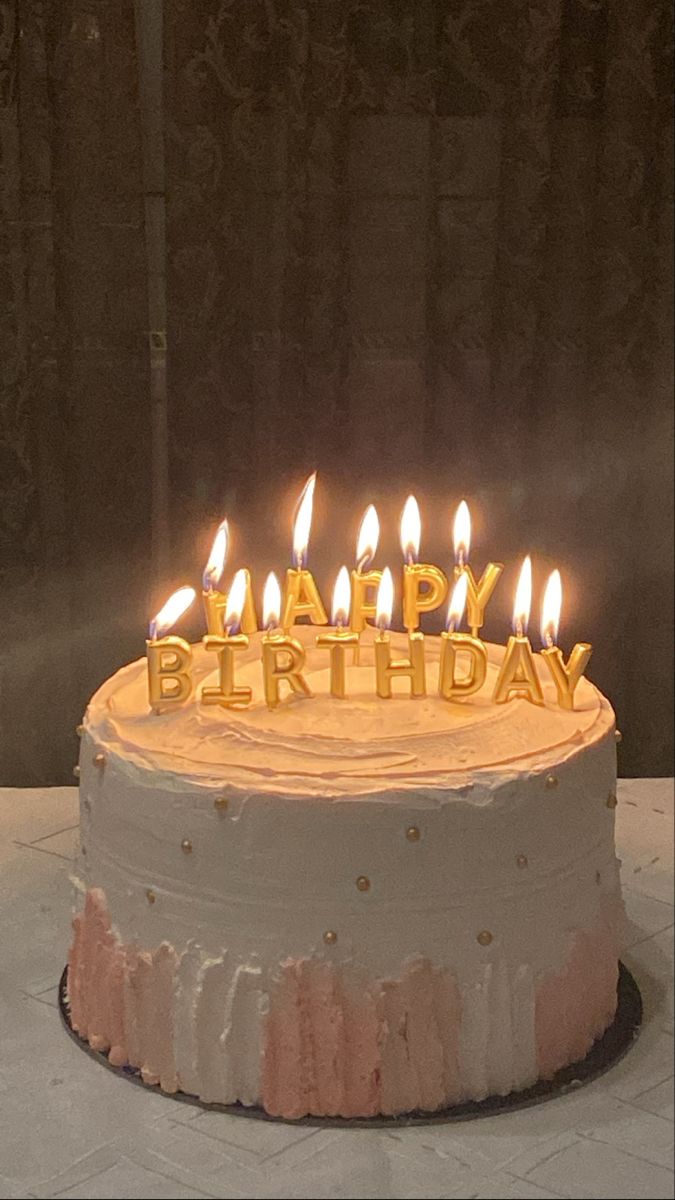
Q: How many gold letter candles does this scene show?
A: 13